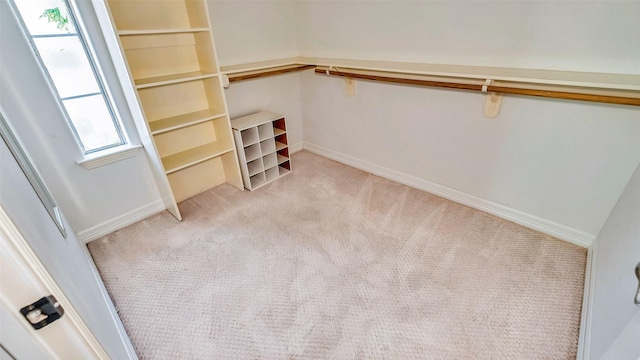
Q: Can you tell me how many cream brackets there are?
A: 2